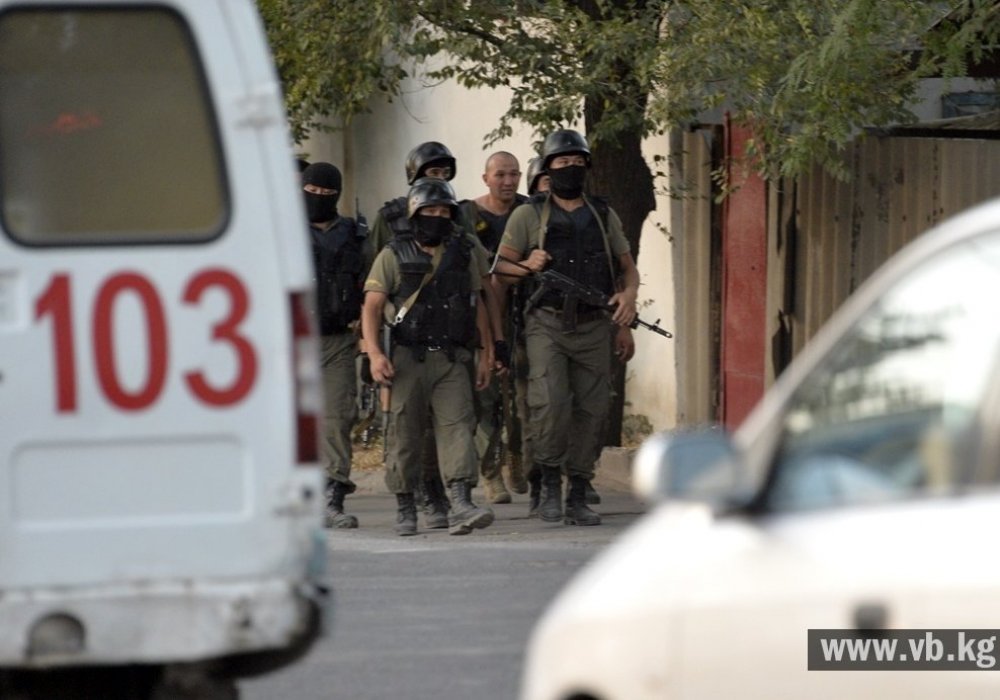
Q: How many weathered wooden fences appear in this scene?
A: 1